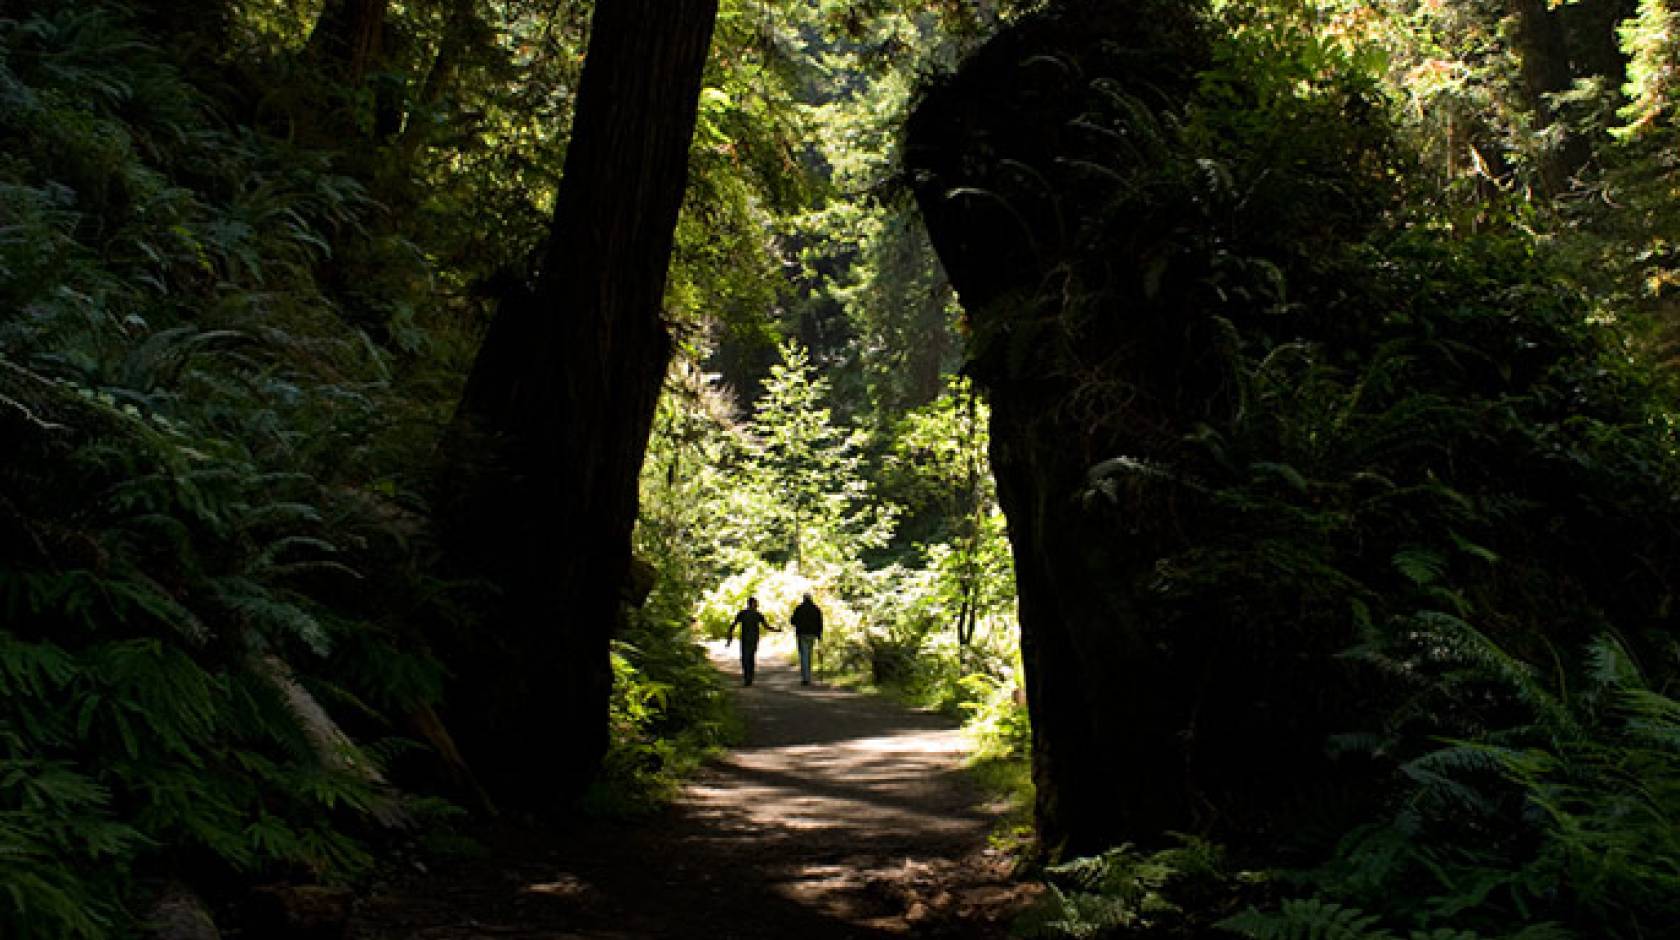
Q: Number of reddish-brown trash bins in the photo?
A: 0